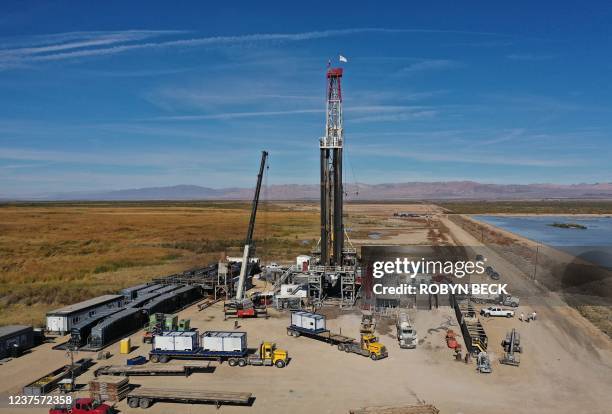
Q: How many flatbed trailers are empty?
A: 2